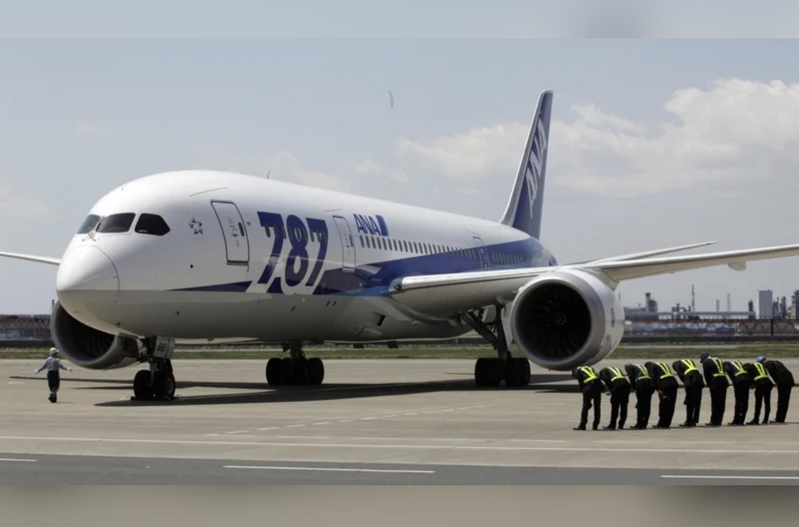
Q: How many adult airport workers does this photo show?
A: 10